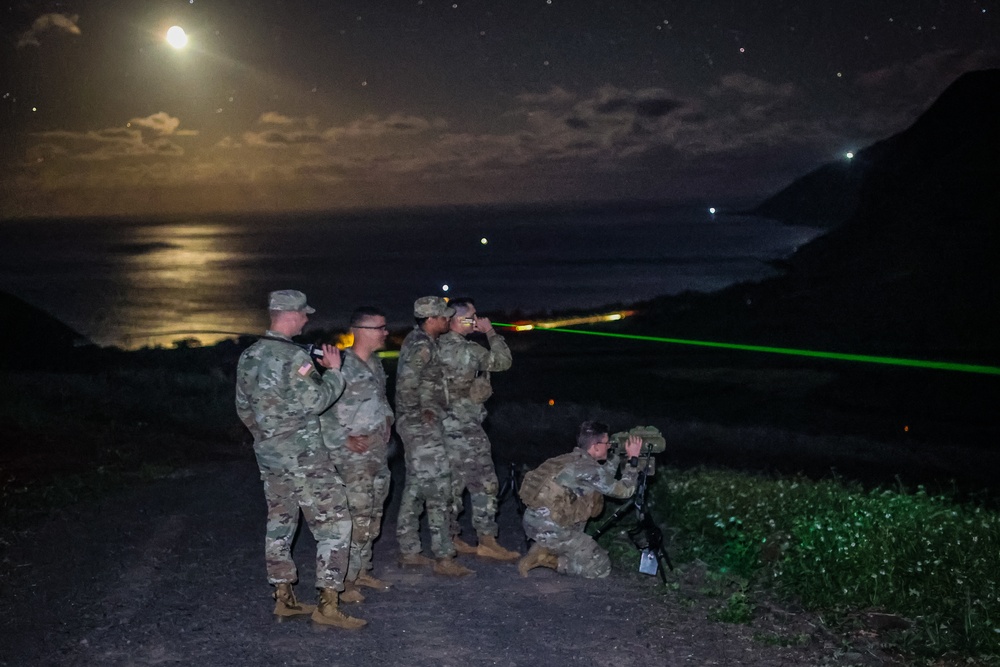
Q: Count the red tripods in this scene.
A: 0